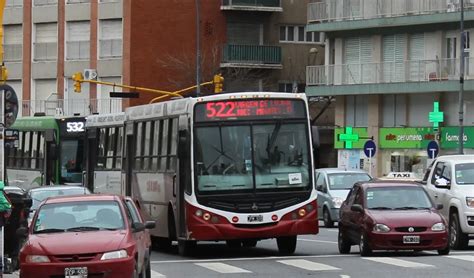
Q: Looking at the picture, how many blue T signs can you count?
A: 2